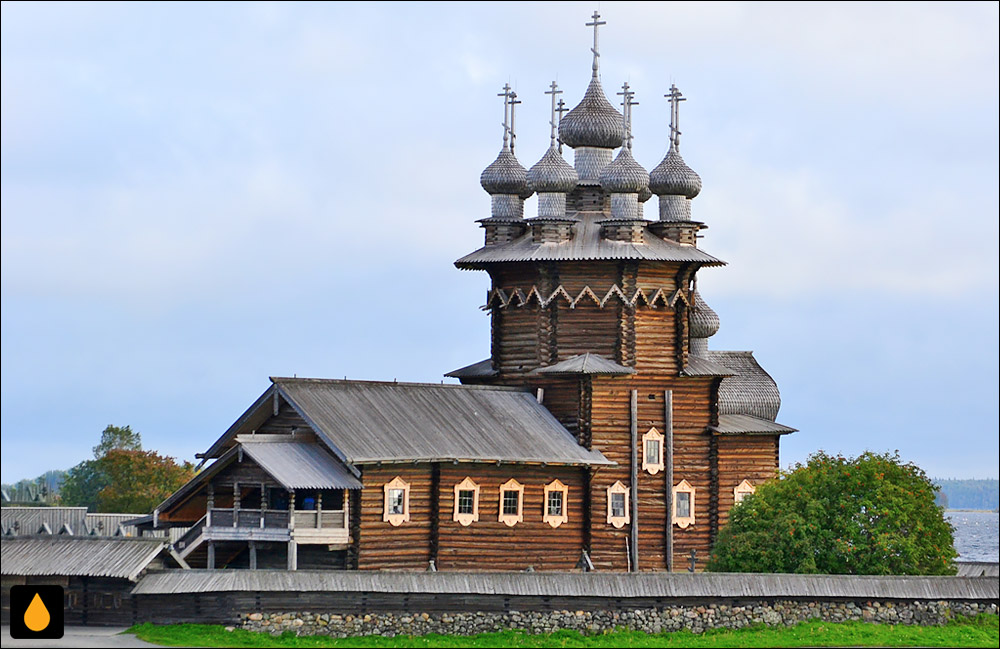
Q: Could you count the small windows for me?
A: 8